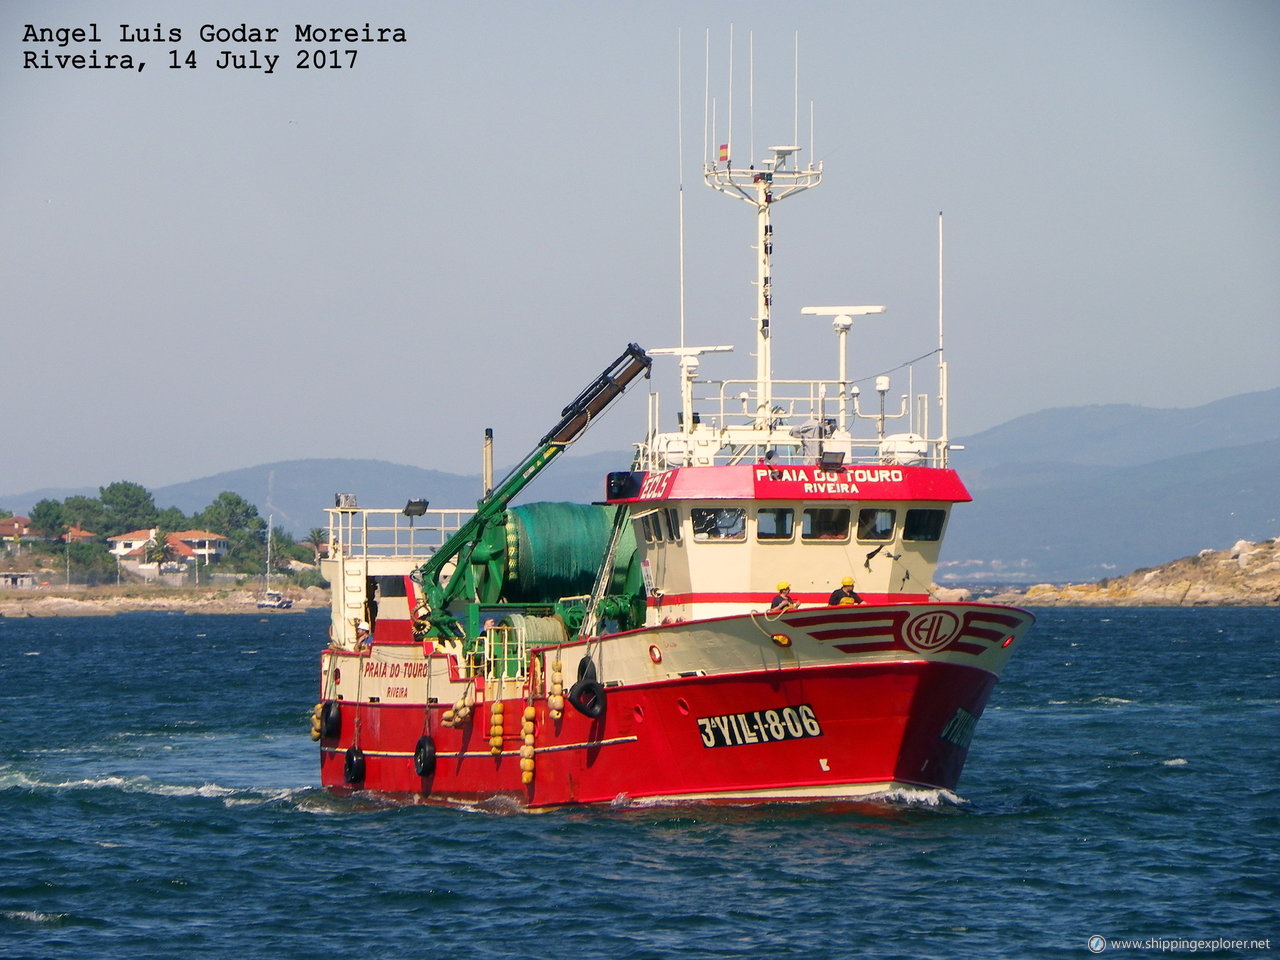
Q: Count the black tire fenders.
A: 5